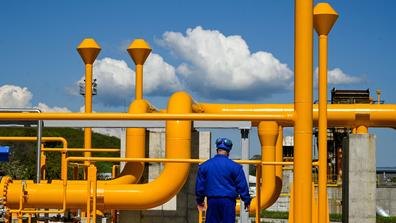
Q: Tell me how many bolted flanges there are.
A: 1